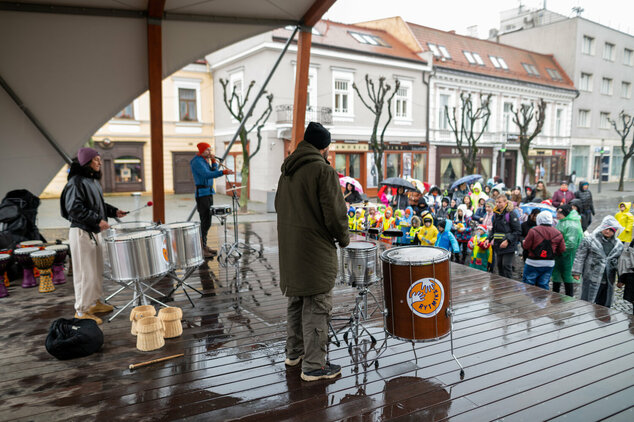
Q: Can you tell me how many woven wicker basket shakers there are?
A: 3